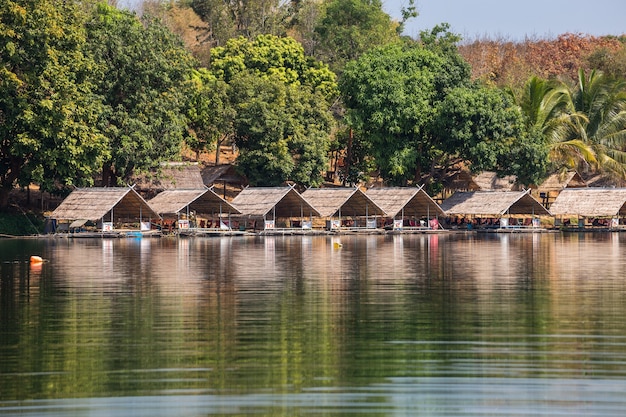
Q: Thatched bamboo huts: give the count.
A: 7